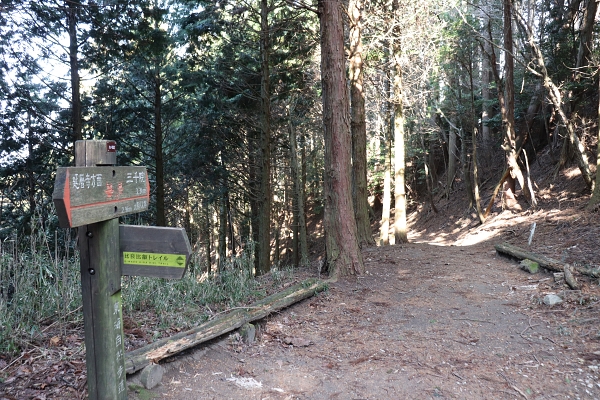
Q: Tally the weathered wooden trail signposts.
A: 1